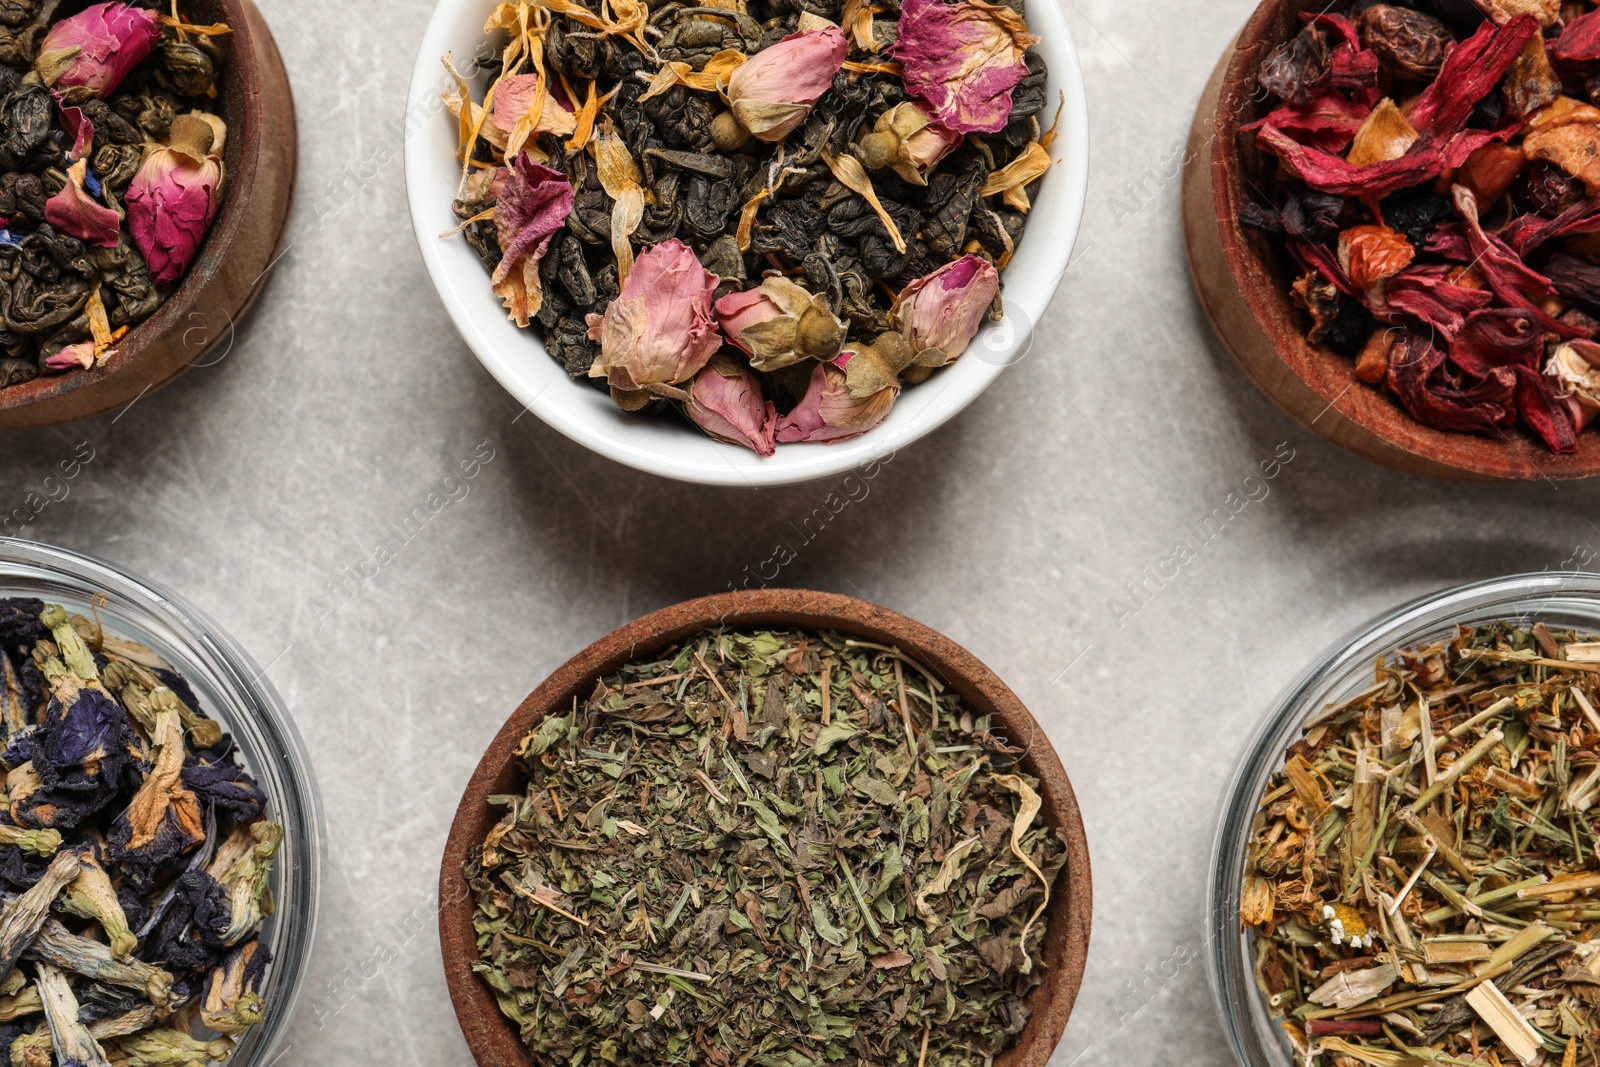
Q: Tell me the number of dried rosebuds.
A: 9